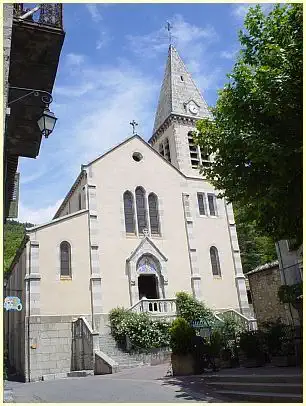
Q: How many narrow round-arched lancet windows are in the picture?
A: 5